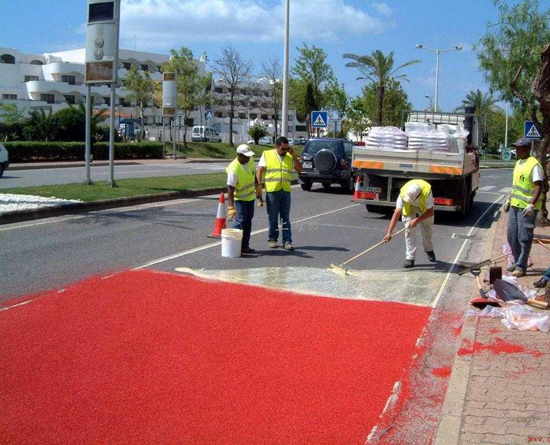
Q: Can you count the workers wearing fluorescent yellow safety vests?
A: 4